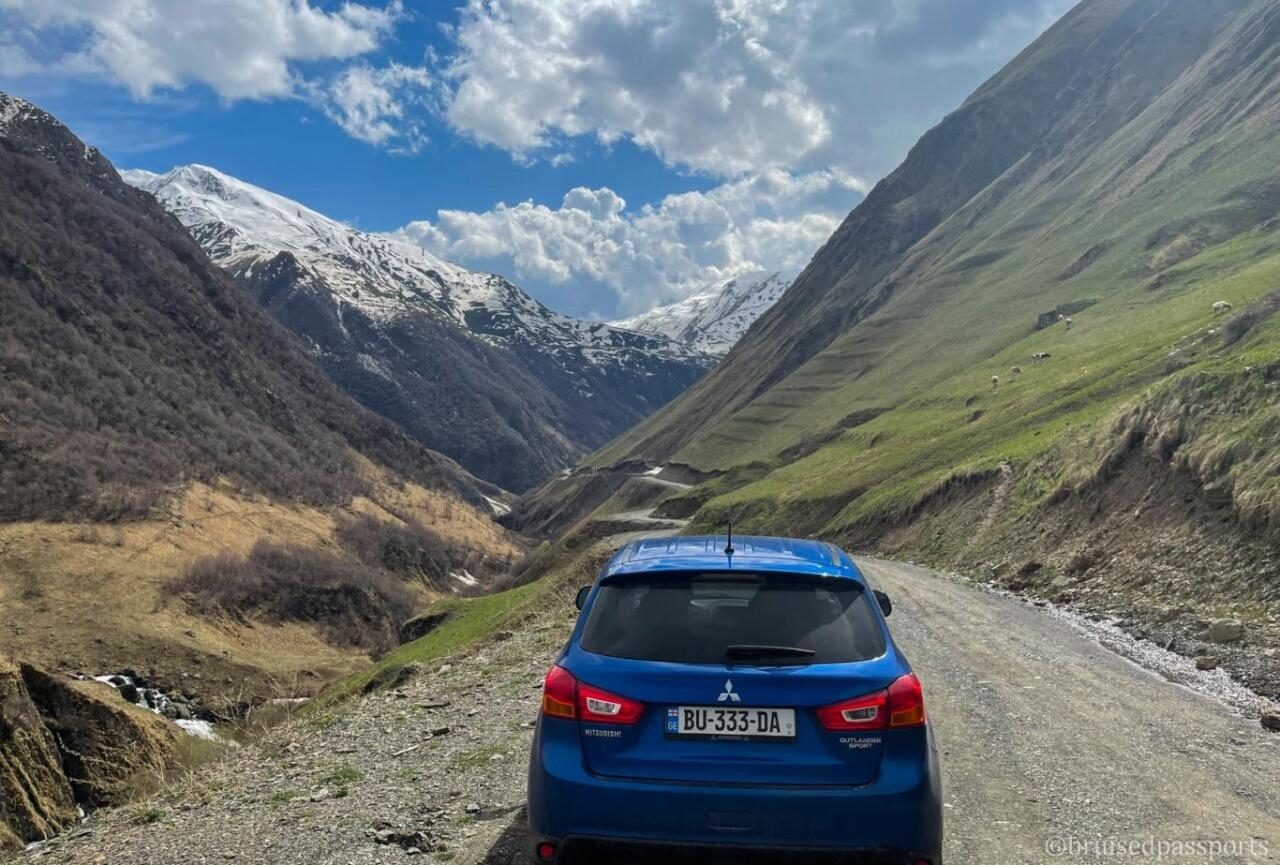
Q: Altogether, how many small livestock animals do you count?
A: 6